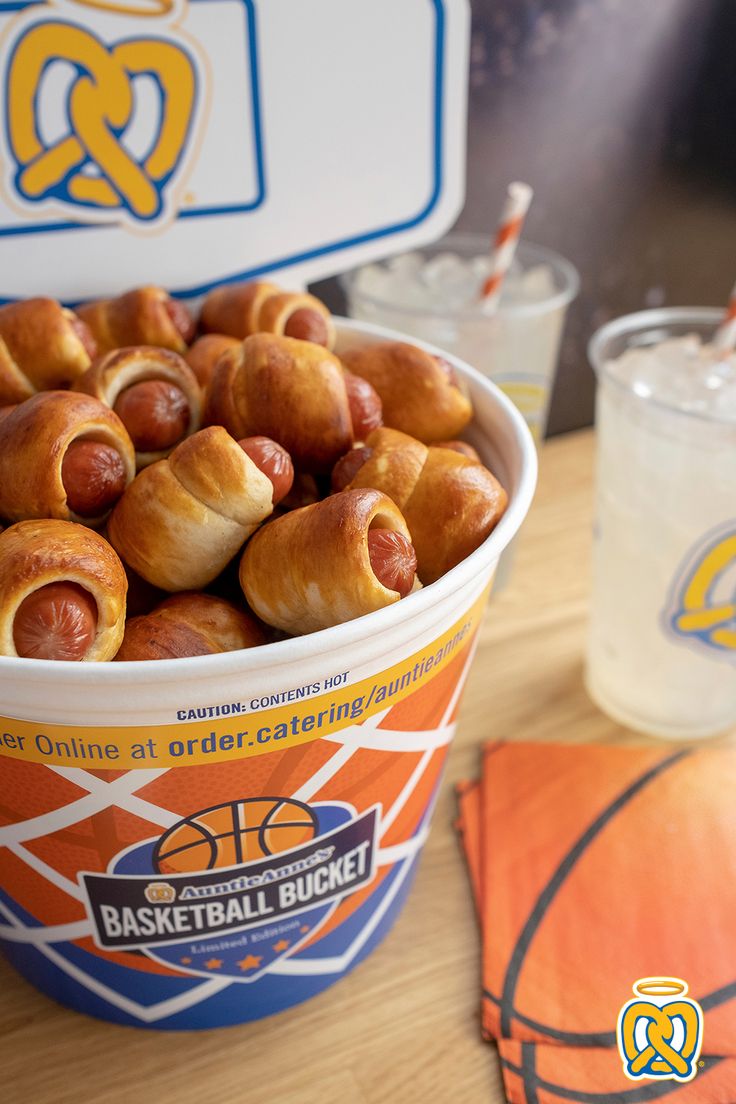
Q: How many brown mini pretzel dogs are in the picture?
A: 13